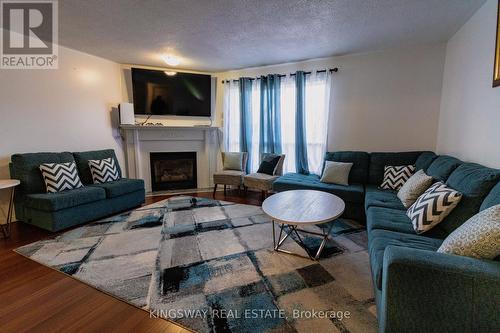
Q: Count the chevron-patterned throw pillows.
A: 4